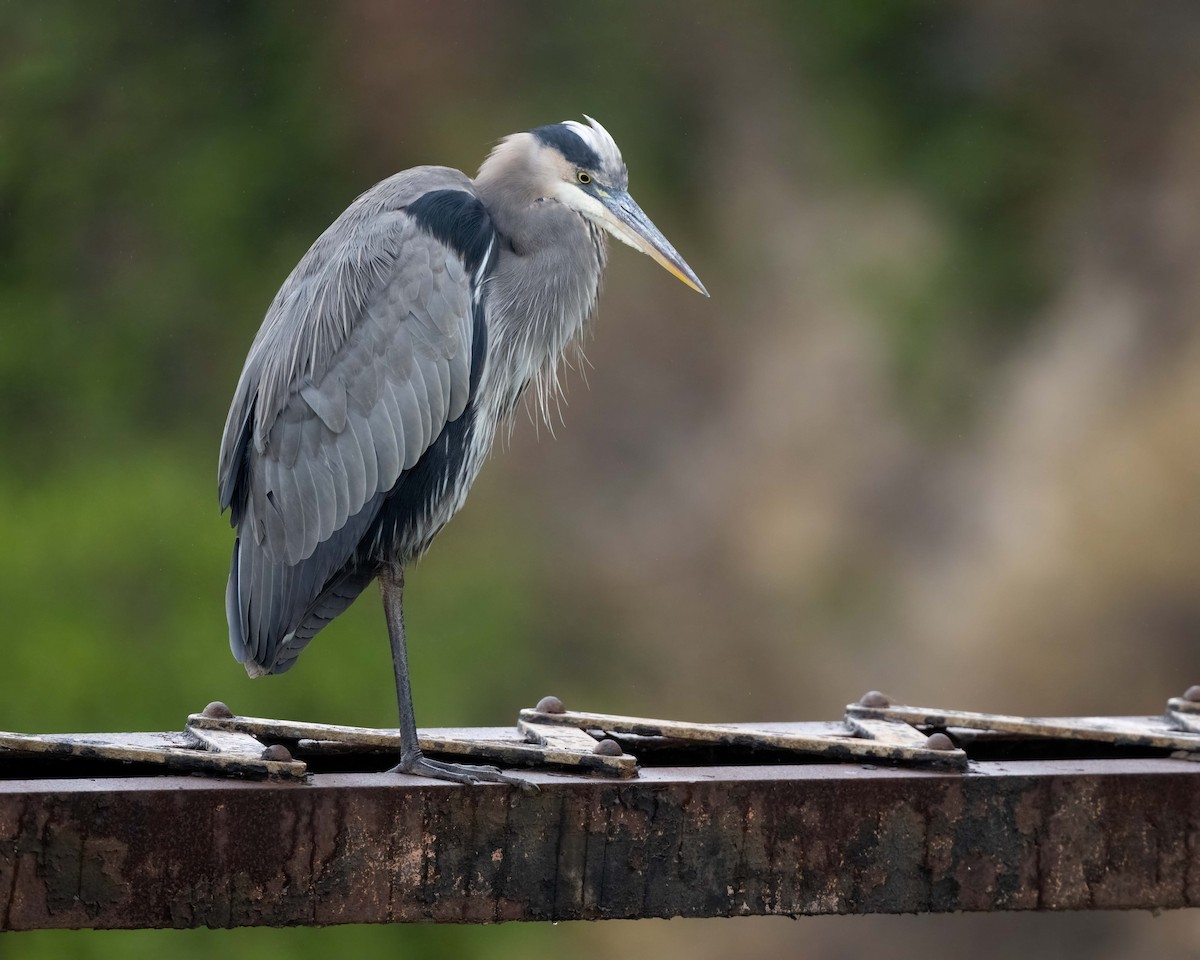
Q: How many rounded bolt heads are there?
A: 7